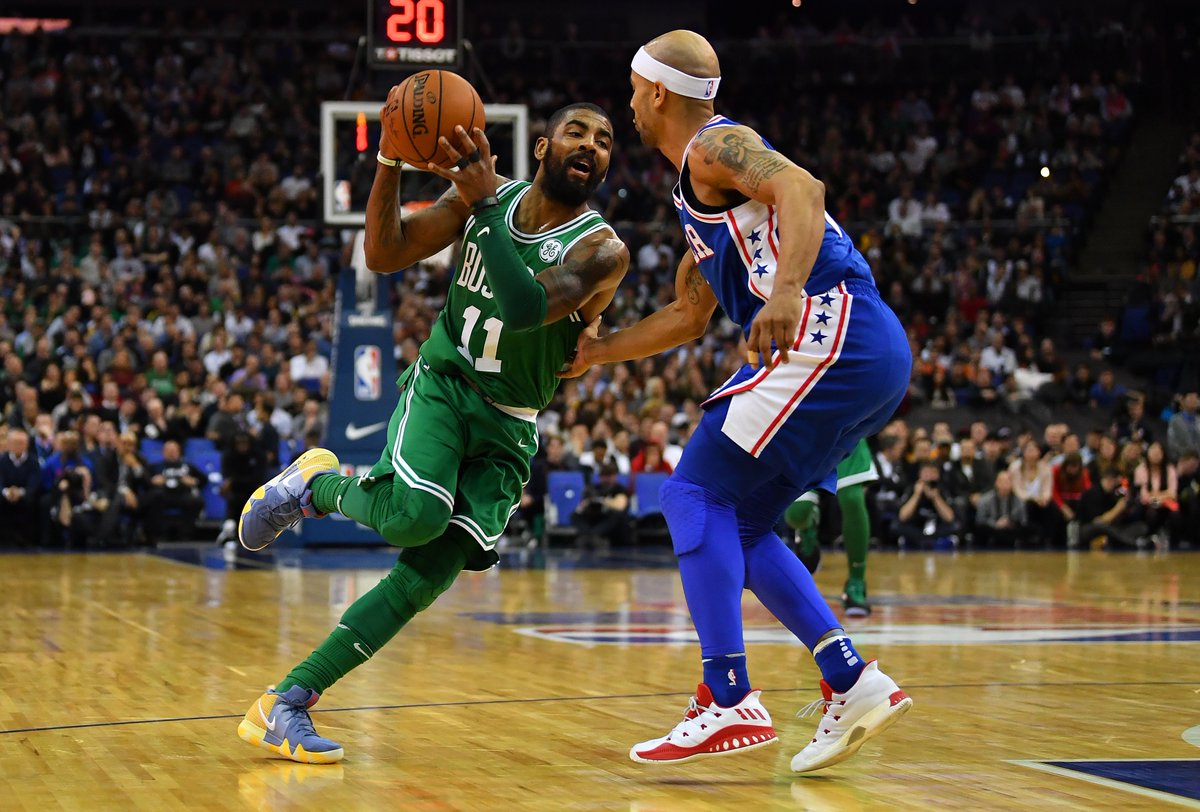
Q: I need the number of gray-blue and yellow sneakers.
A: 2